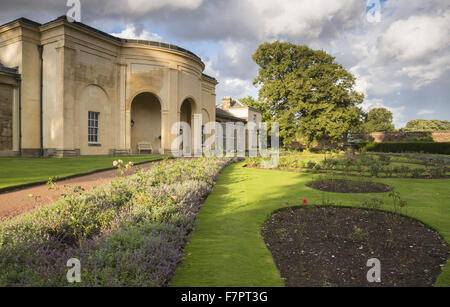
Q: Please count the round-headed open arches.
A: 2